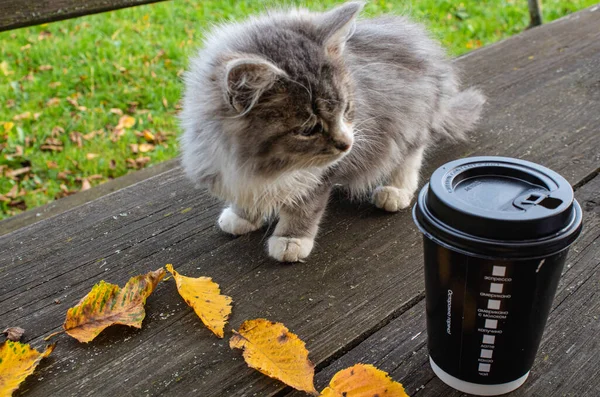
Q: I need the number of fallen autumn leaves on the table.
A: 5